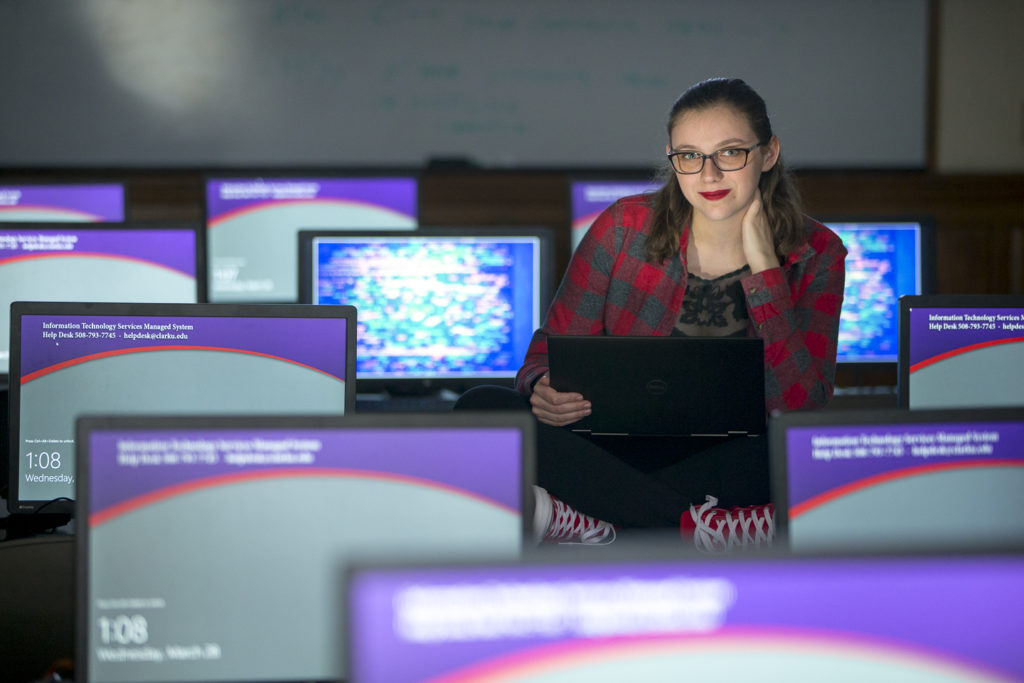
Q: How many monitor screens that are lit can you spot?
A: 11